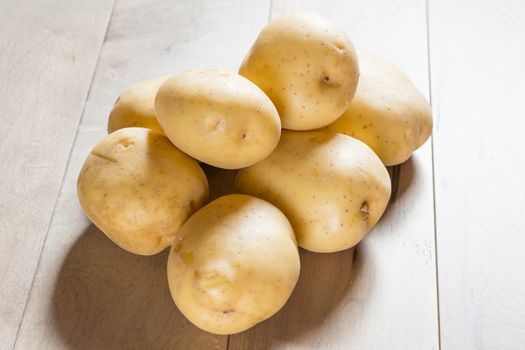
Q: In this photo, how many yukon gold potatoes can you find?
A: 7